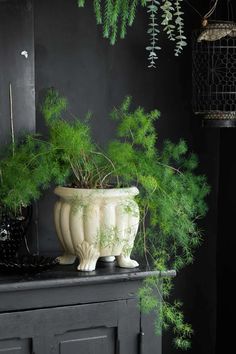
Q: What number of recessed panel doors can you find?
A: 2